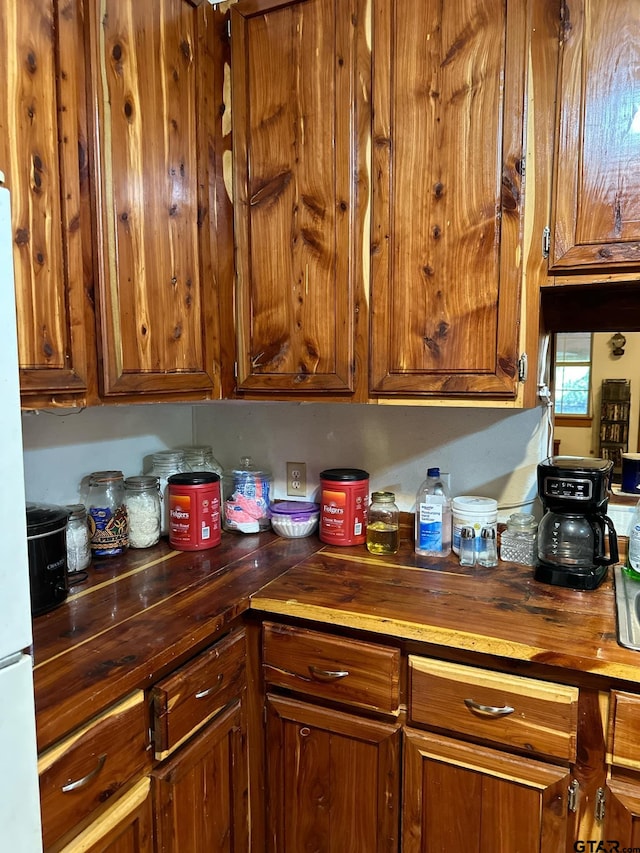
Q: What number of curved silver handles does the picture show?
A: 4